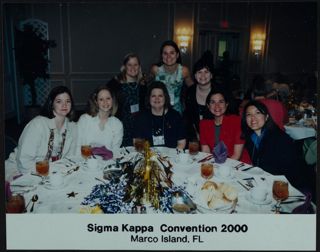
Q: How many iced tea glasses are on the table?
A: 7